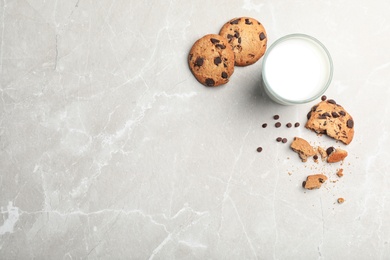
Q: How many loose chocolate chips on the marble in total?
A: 10